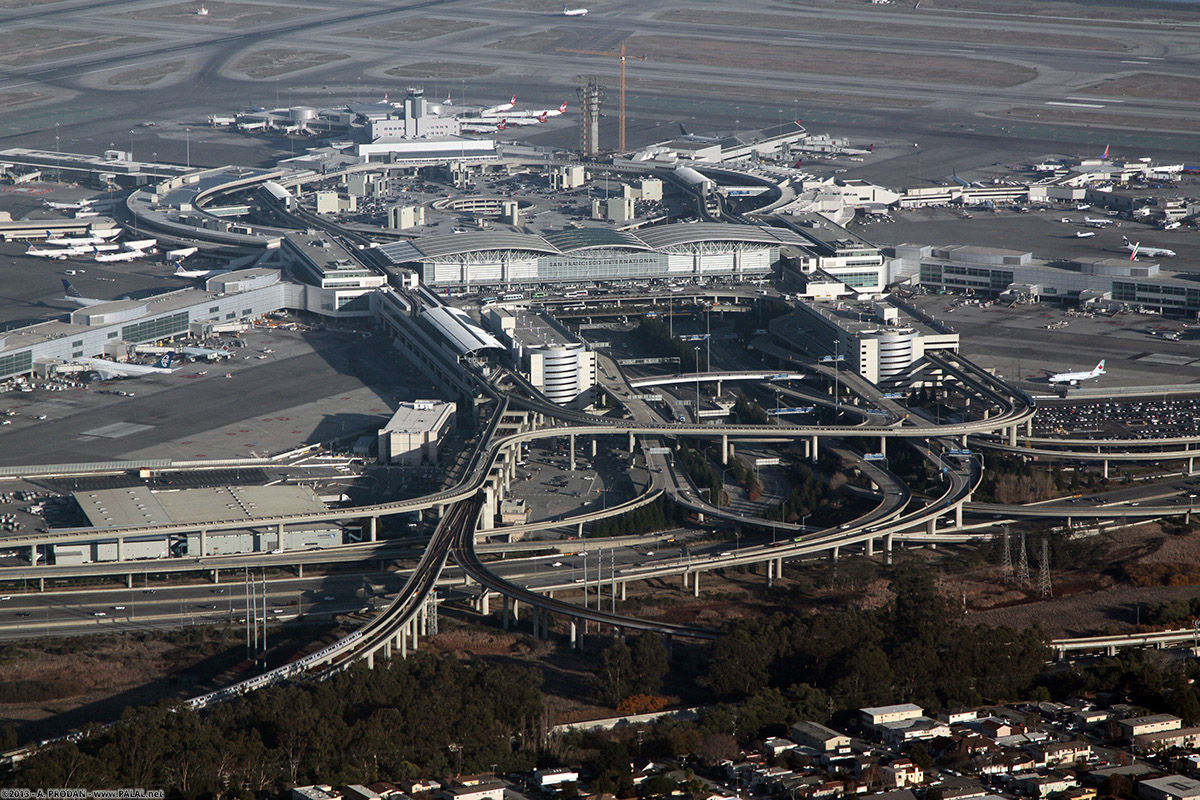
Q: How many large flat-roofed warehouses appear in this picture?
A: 1